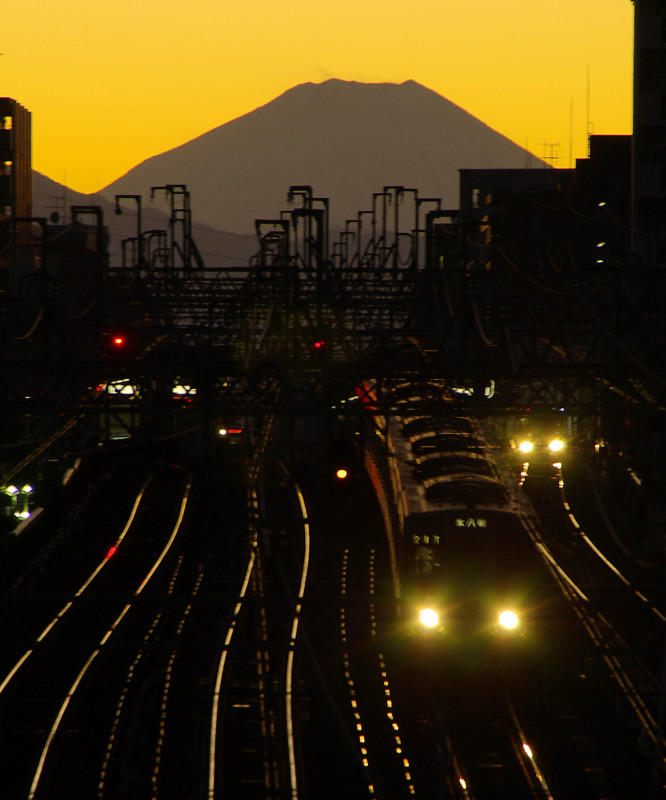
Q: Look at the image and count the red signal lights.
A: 2